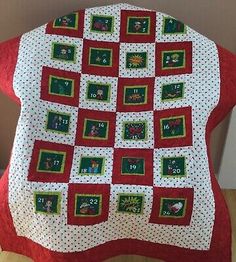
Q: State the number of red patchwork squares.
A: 12